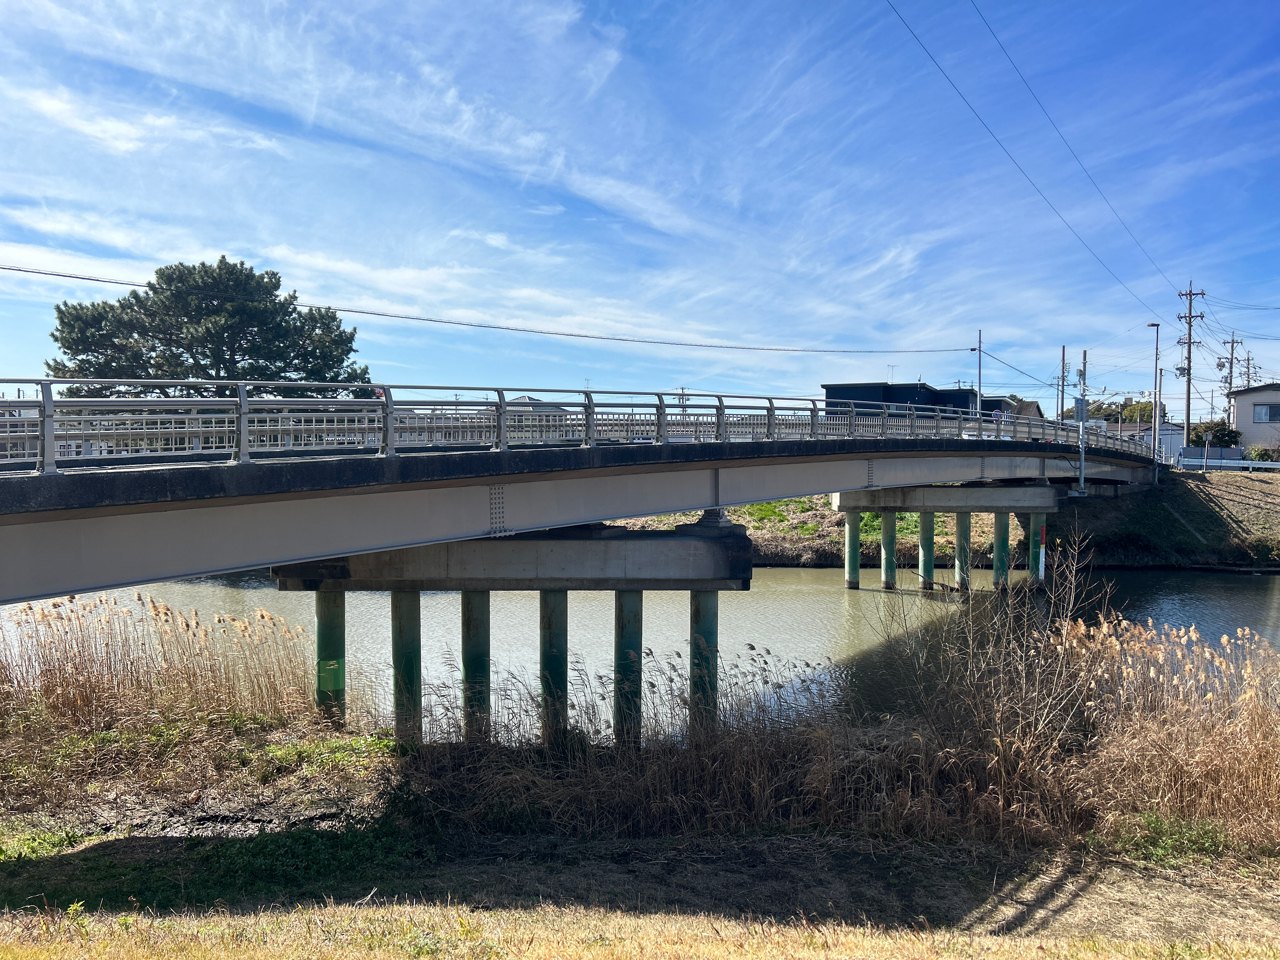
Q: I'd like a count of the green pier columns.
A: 12